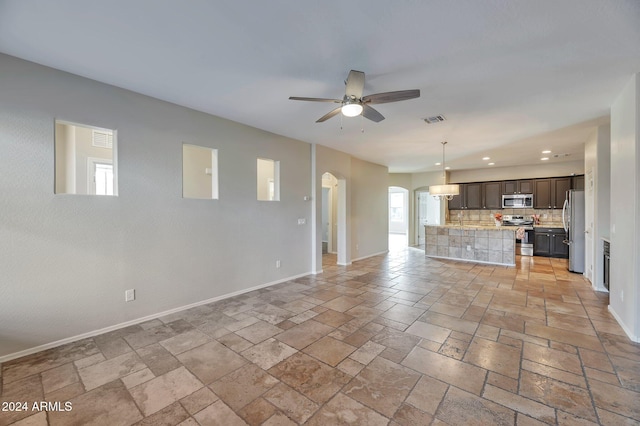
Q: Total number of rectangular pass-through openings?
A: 3